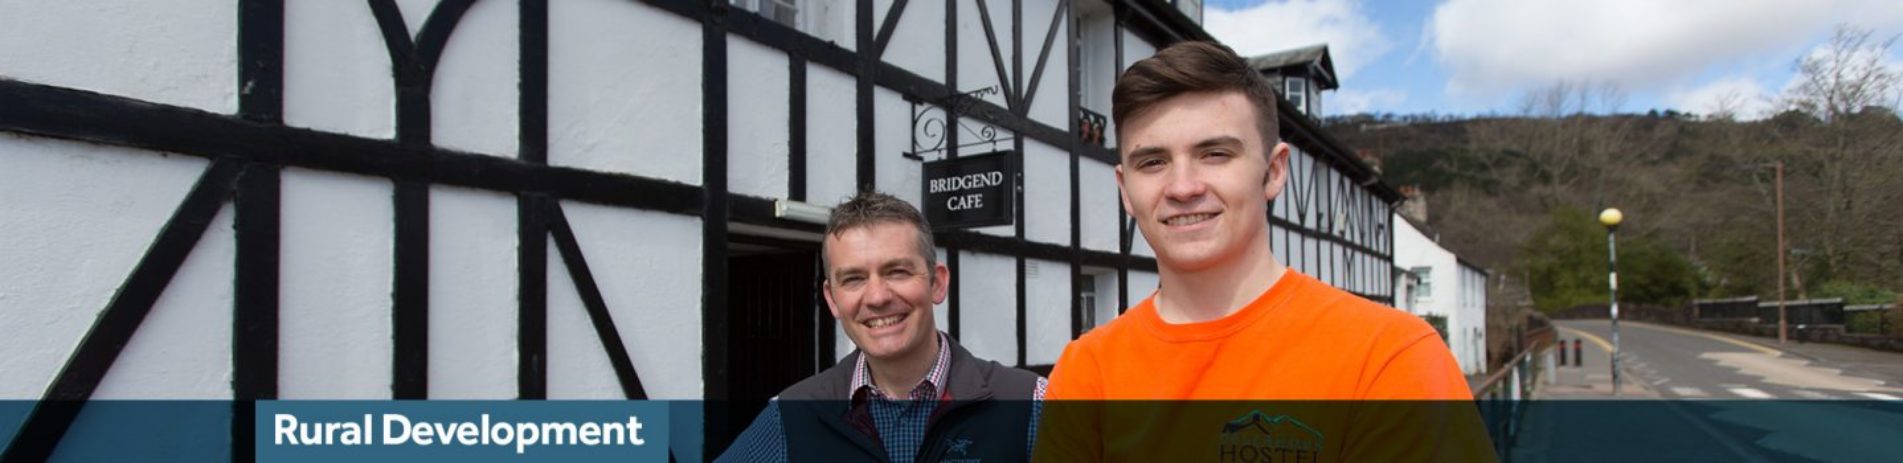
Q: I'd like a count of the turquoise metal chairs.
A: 0